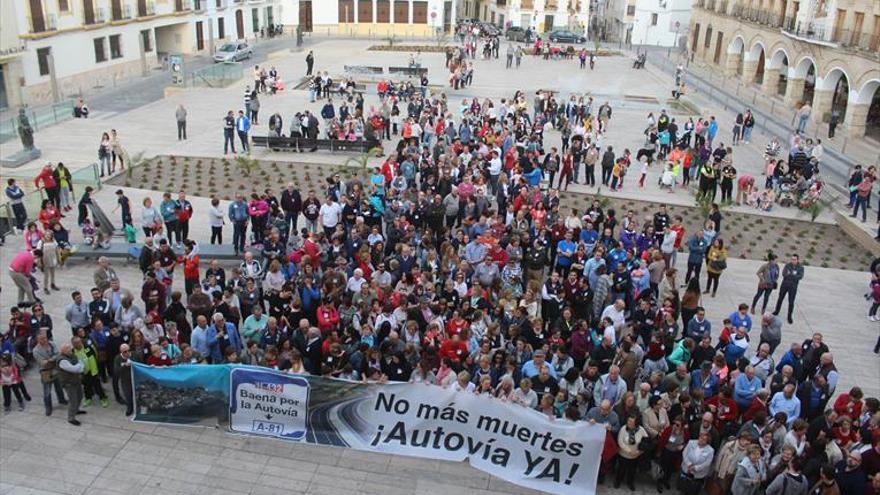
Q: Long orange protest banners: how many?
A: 0